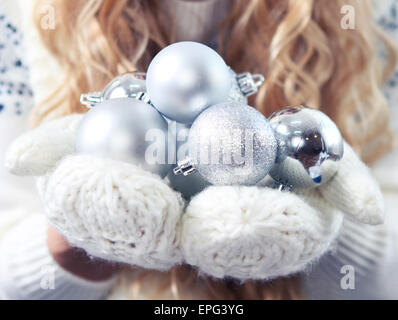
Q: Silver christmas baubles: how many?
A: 7